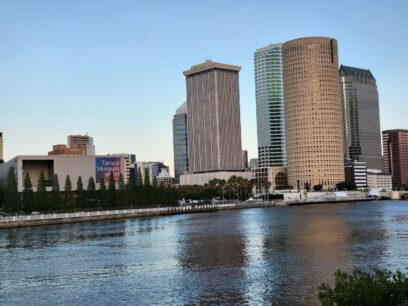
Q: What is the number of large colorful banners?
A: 1